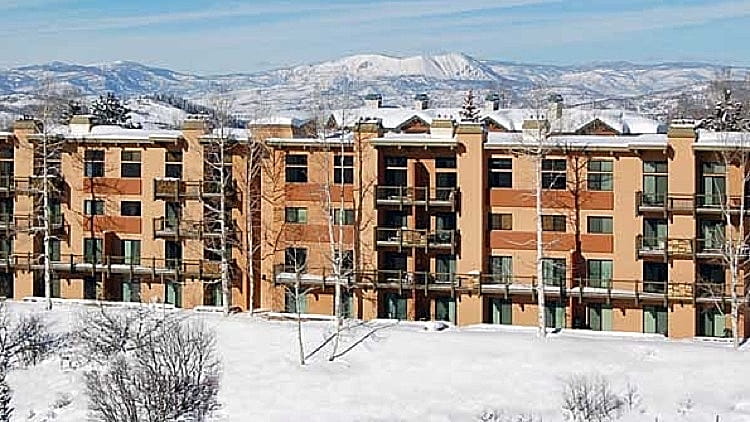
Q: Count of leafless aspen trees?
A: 7